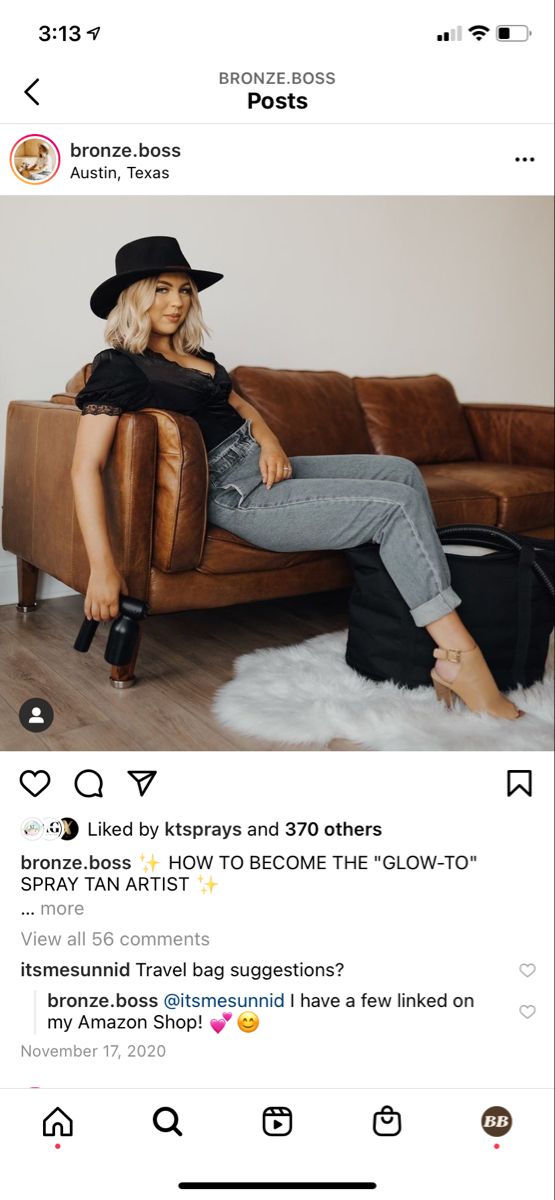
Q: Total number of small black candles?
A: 0